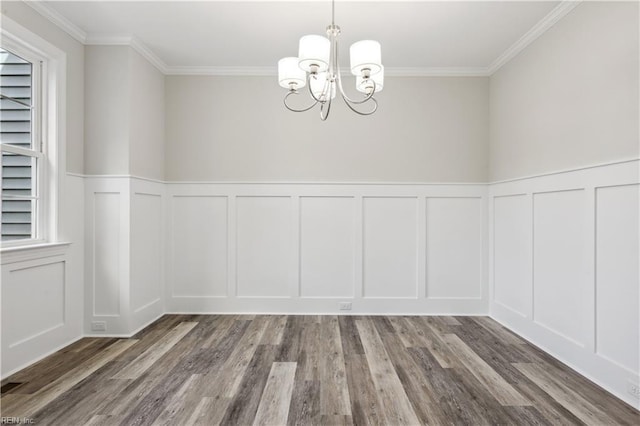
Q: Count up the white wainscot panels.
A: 11